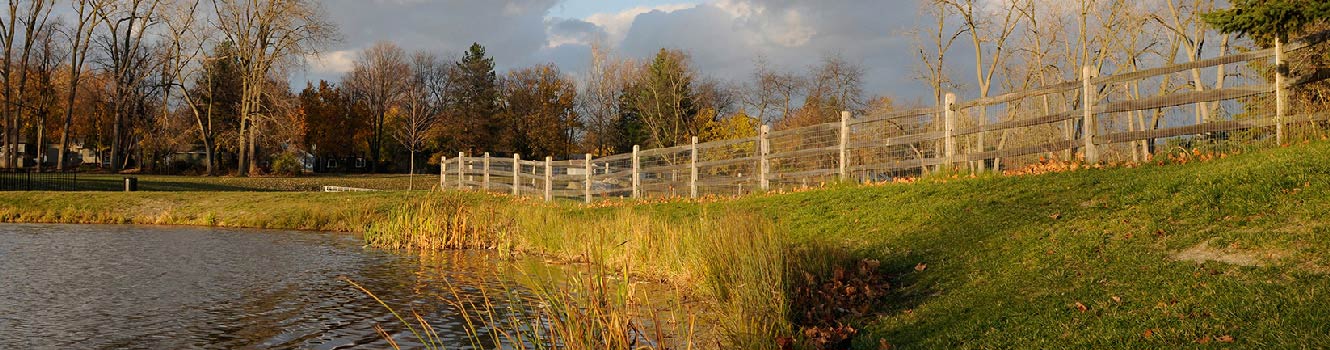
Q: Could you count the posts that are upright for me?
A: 13